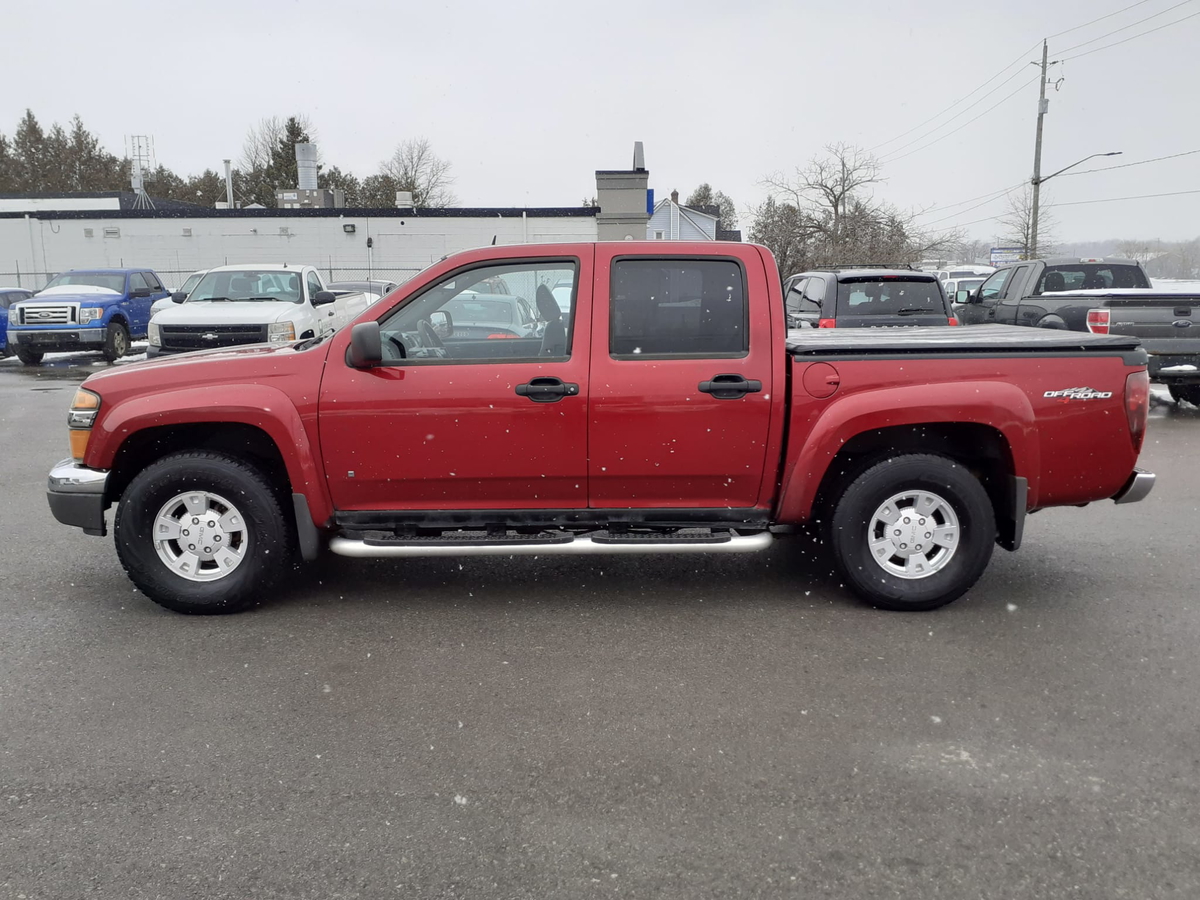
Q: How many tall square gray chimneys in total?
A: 1